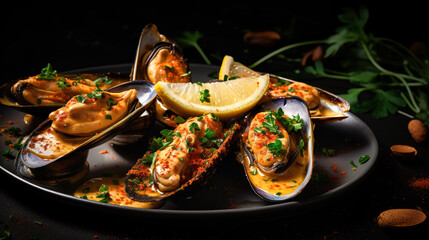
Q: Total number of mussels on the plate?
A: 6